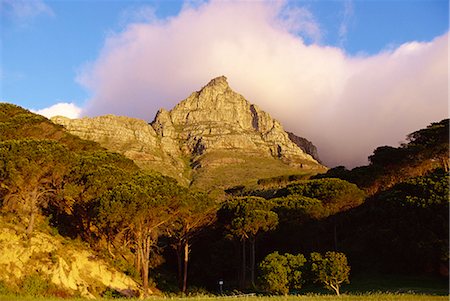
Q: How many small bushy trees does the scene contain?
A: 2